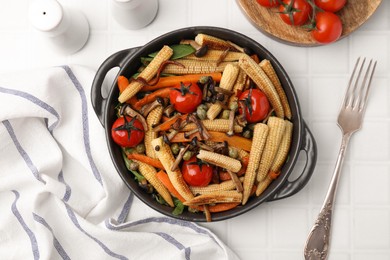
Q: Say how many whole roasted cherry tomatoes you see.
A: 4